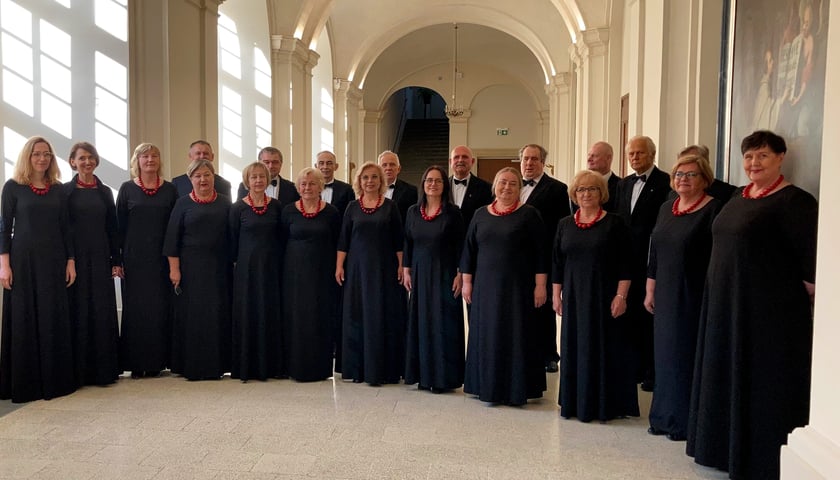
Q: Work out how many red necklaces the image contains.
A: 12